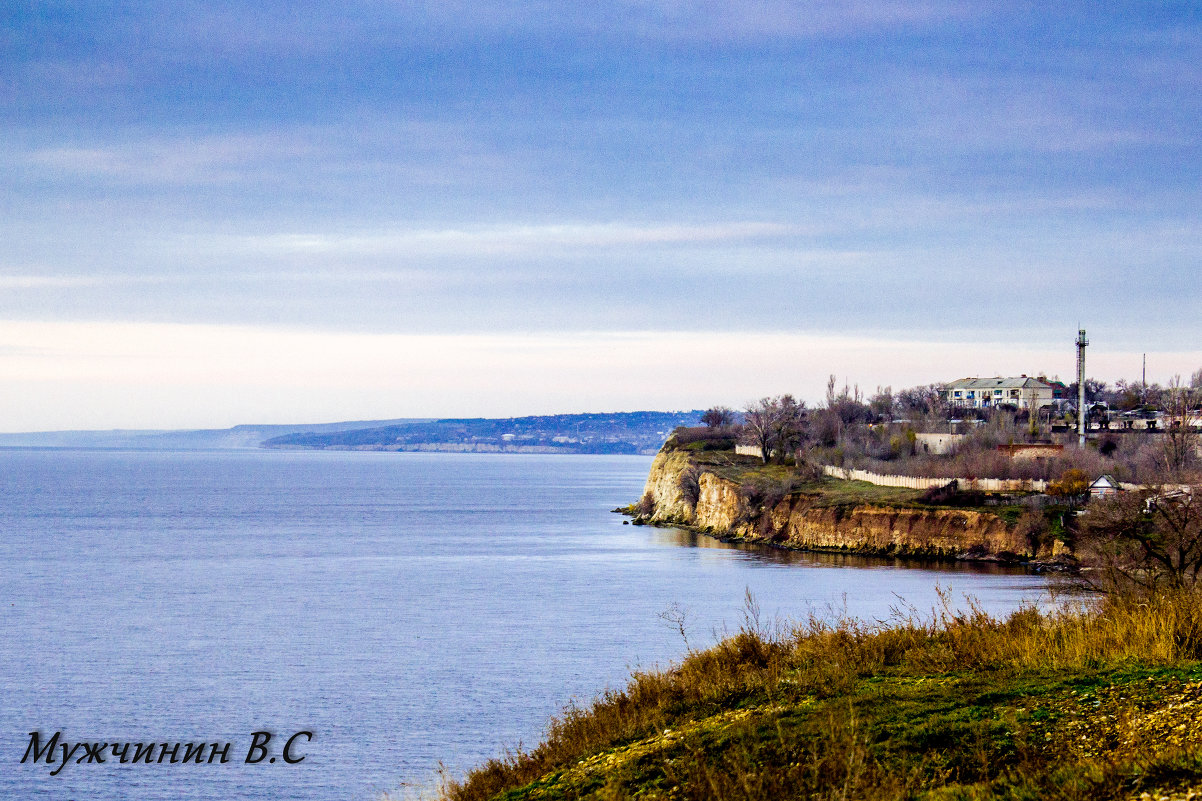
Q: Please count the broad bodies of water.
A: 1